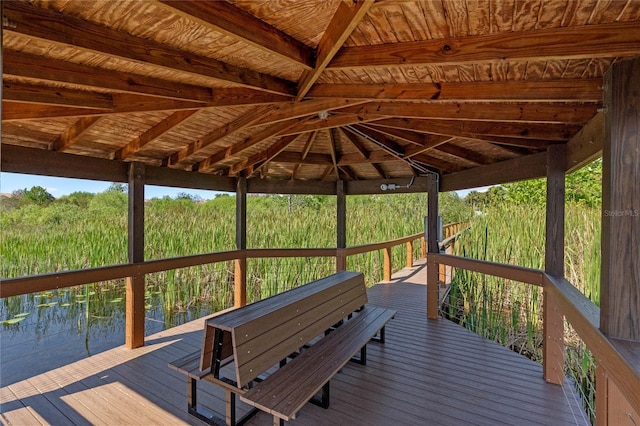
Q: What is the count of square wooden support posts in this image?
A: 6